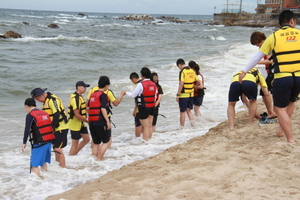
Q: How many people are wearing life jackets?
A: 13